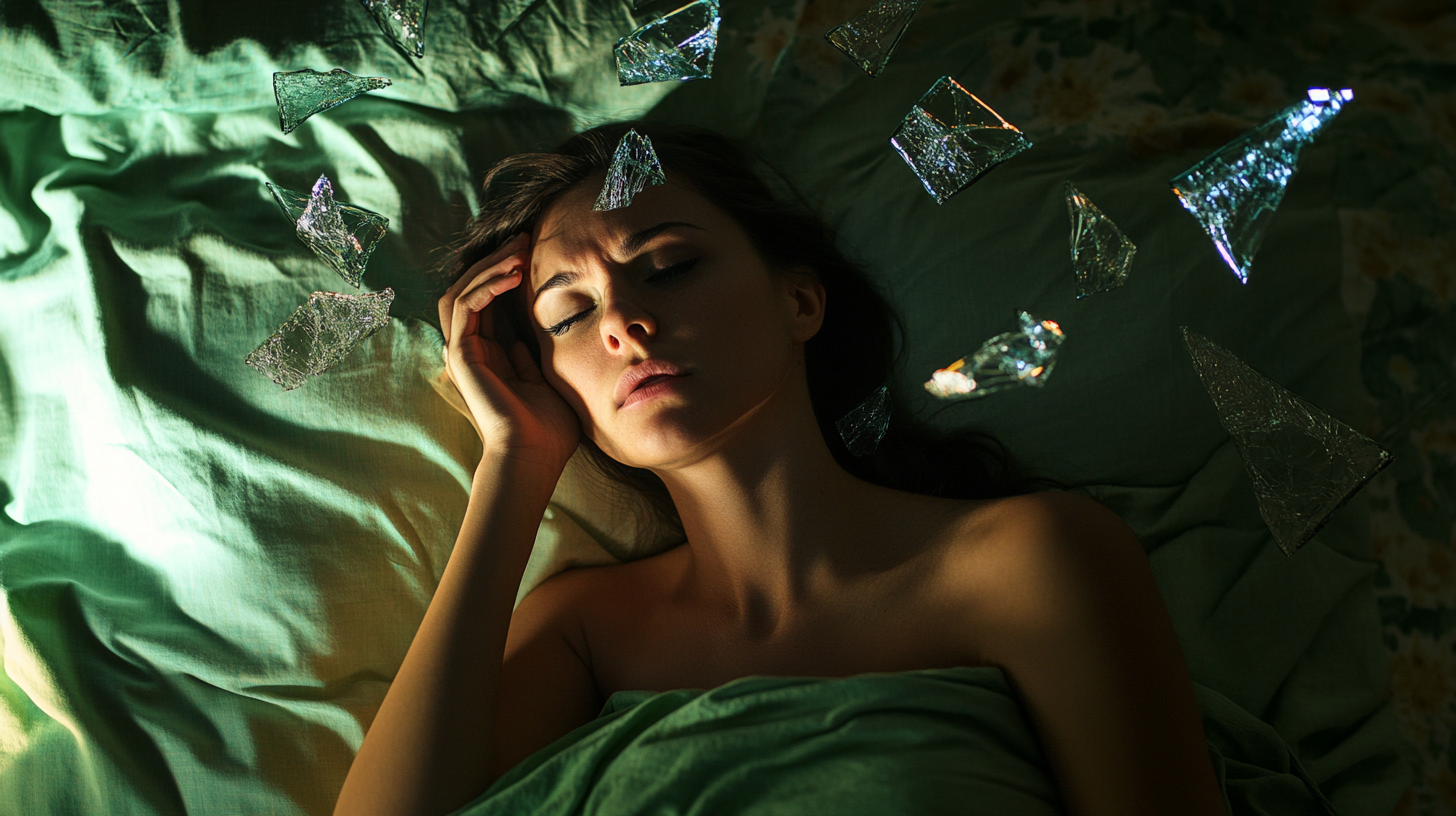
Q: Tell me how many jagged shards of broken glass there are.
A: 13